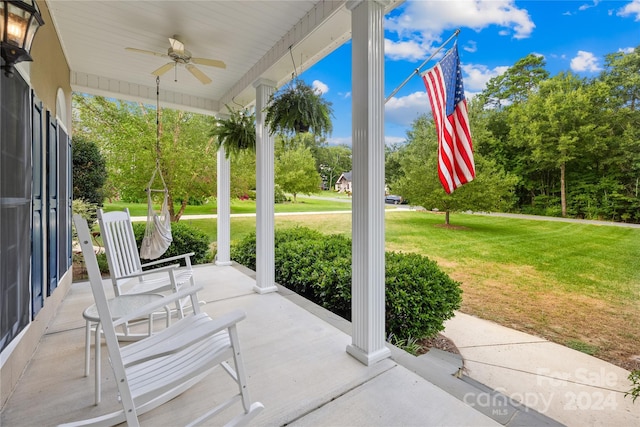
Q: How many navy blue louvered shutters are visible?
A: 3